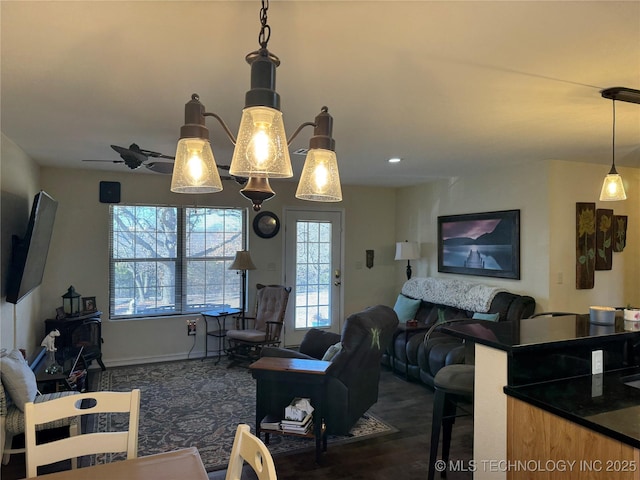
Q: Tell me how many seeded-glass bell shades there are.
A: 4